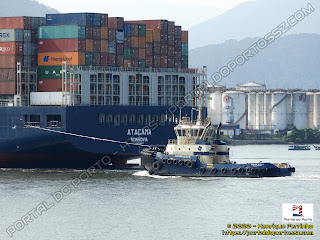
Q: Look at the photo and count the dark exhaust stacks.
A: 2